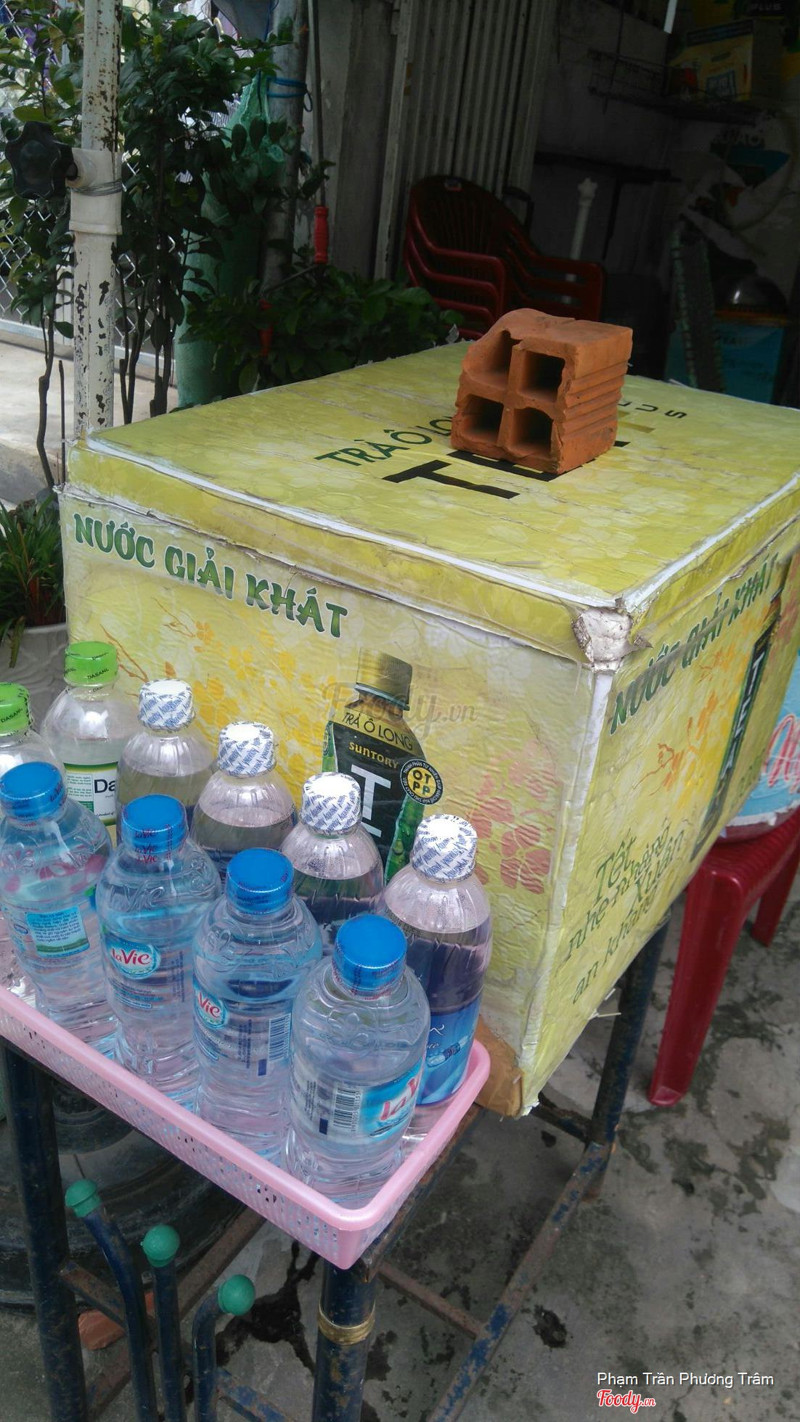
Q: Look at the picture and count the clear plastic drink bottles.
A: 10